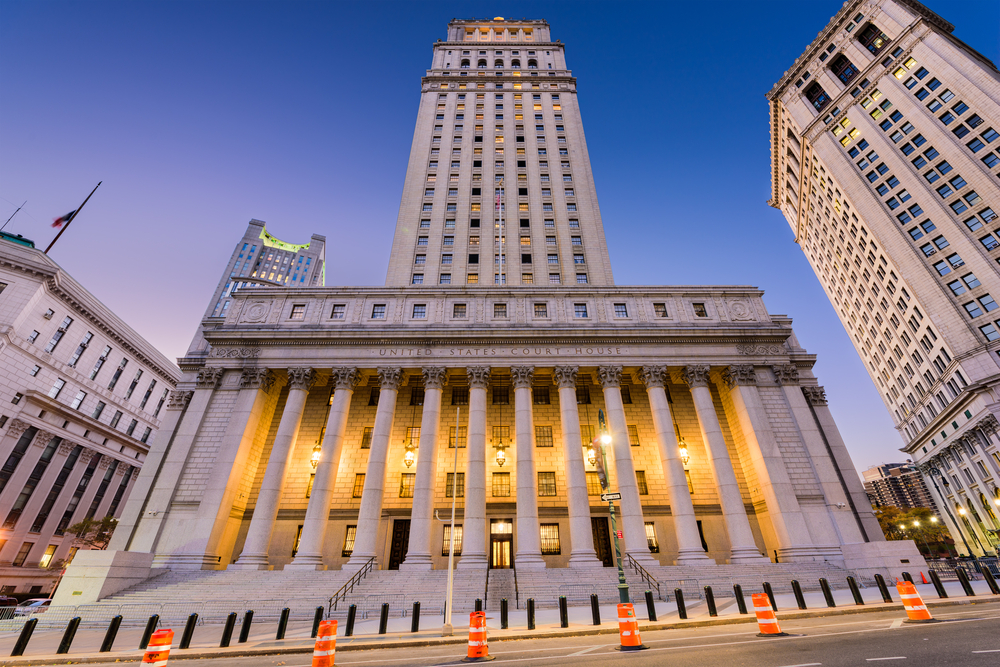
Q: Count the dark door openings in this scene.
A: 2